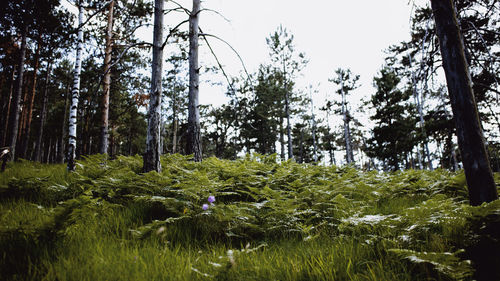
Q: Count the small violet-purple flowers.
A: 2